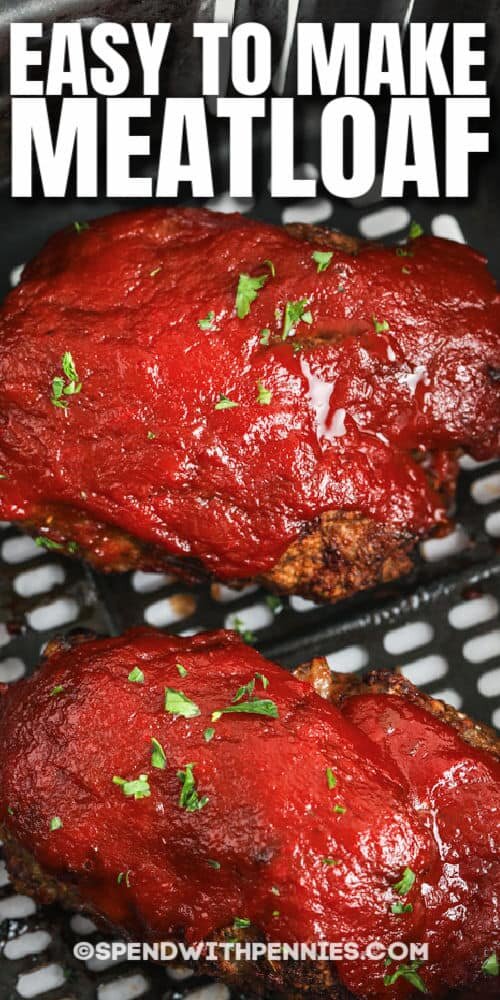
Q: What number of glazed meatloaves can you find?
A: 2